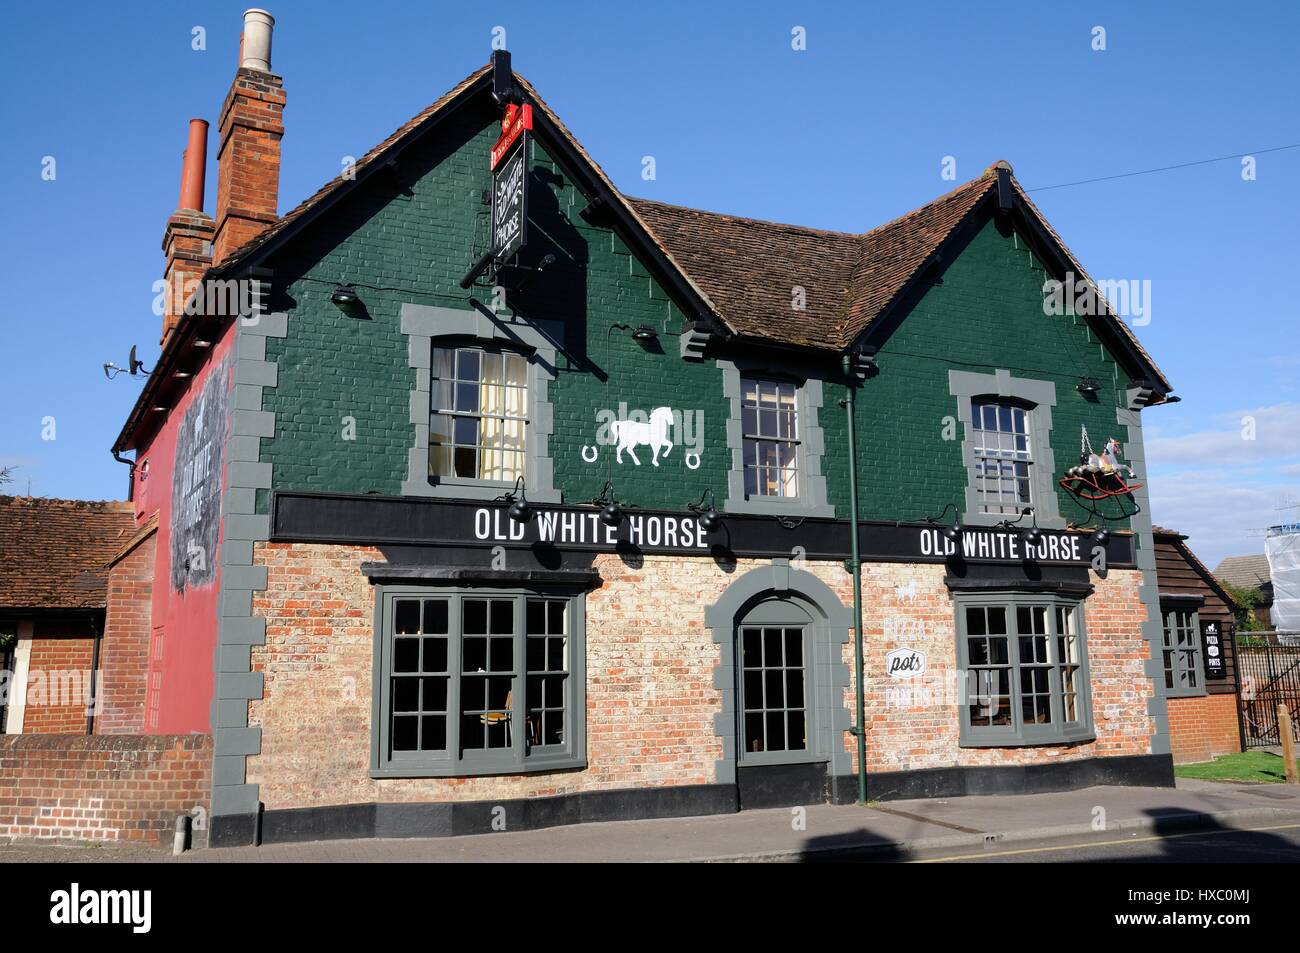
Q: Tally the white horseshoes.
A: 2